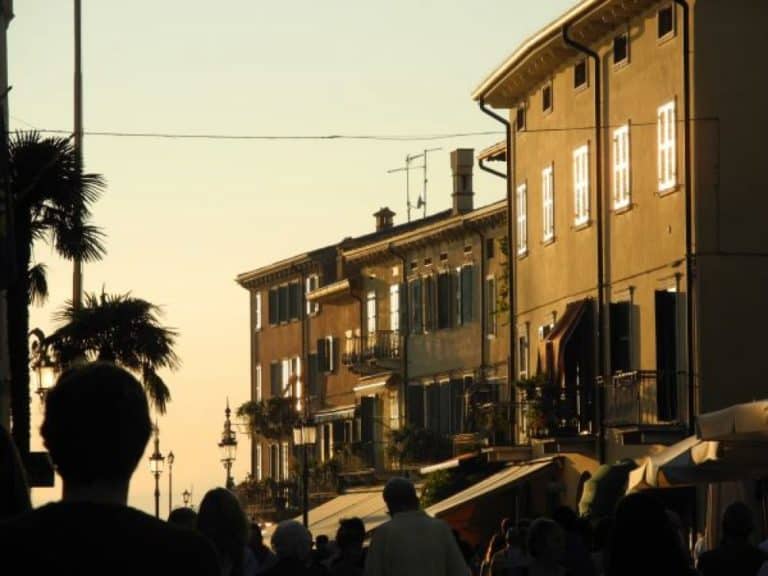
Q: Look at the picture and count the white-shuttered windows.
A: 5